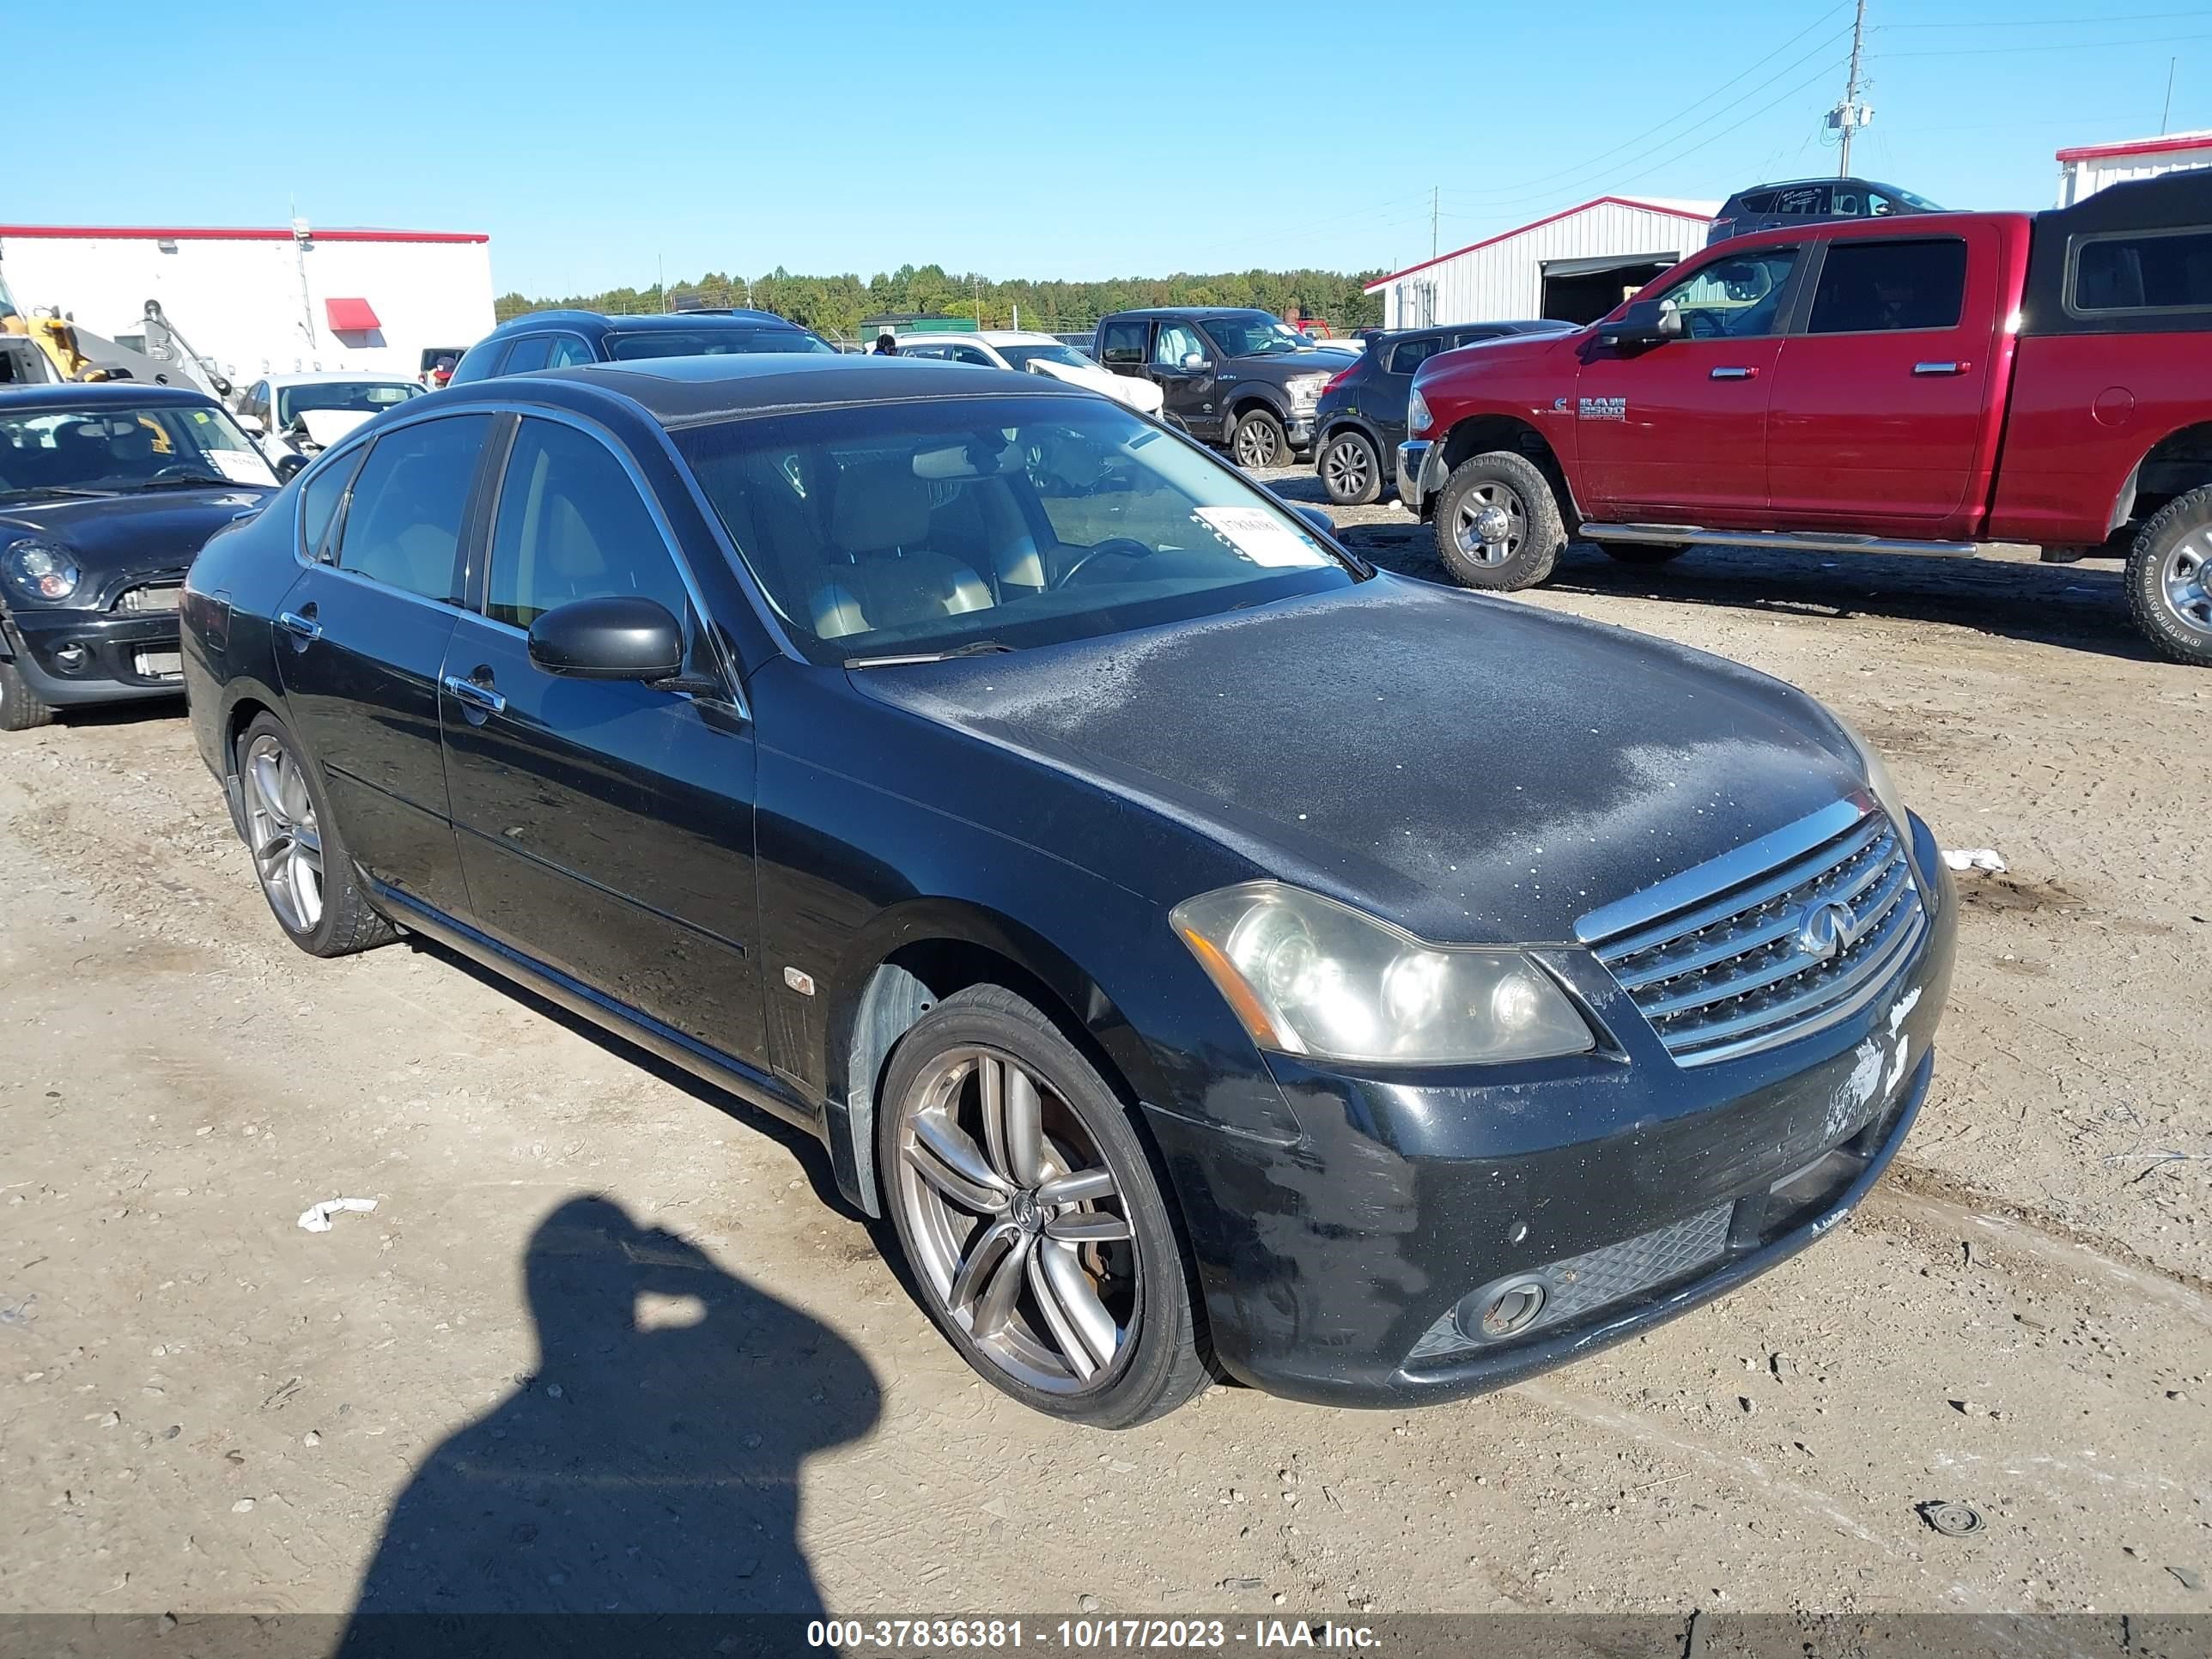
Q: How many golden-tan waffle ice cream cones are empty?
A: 0